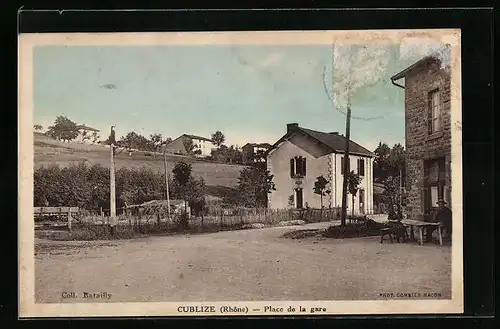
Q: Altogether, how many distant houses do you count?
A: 3